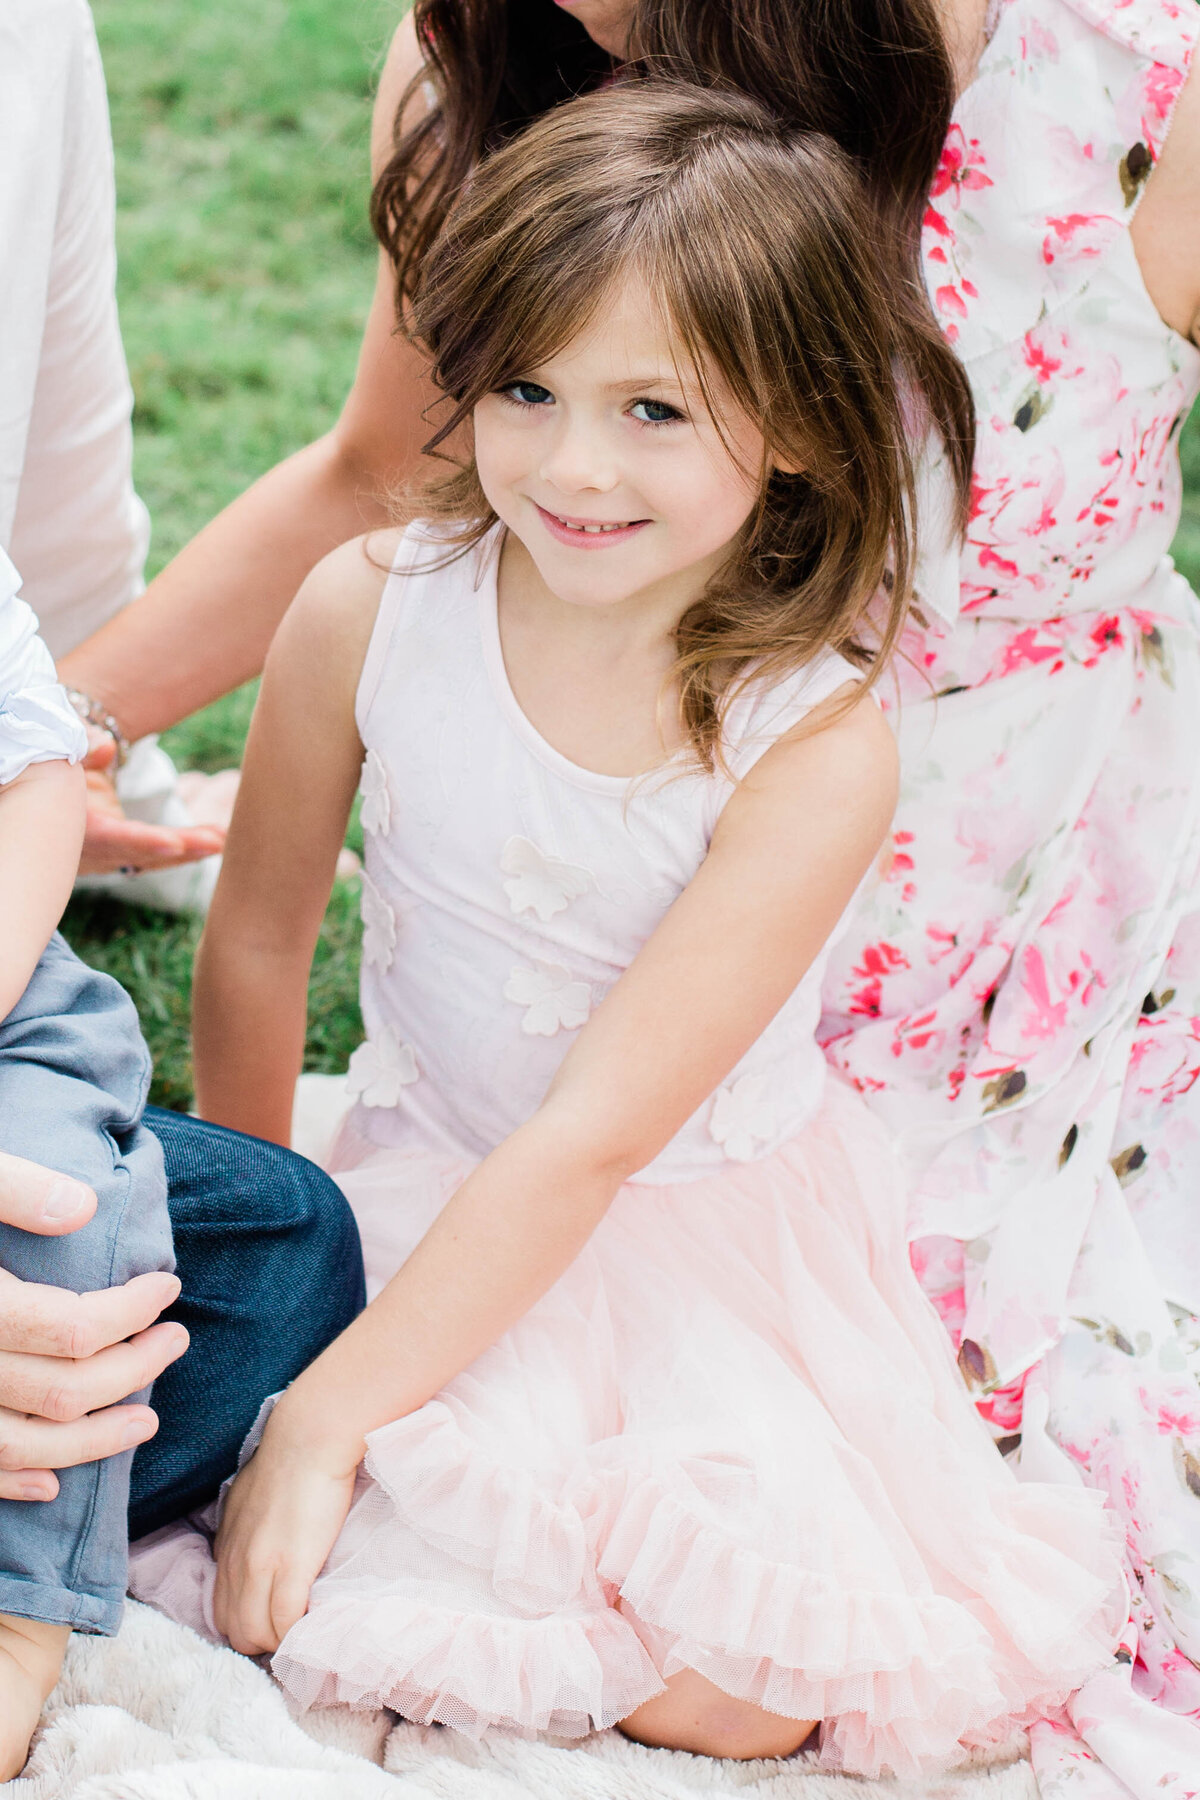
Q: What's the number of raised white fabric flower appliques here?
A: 6